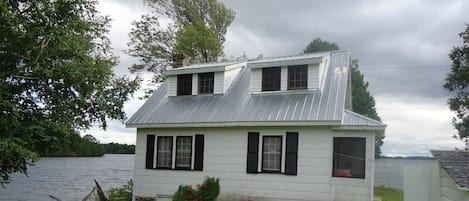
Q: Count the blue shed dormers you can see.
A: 0